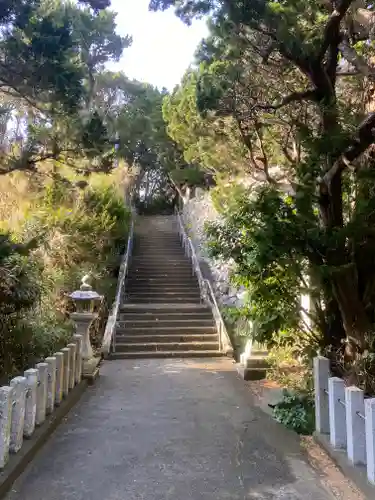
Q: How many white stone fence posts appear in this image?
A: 13